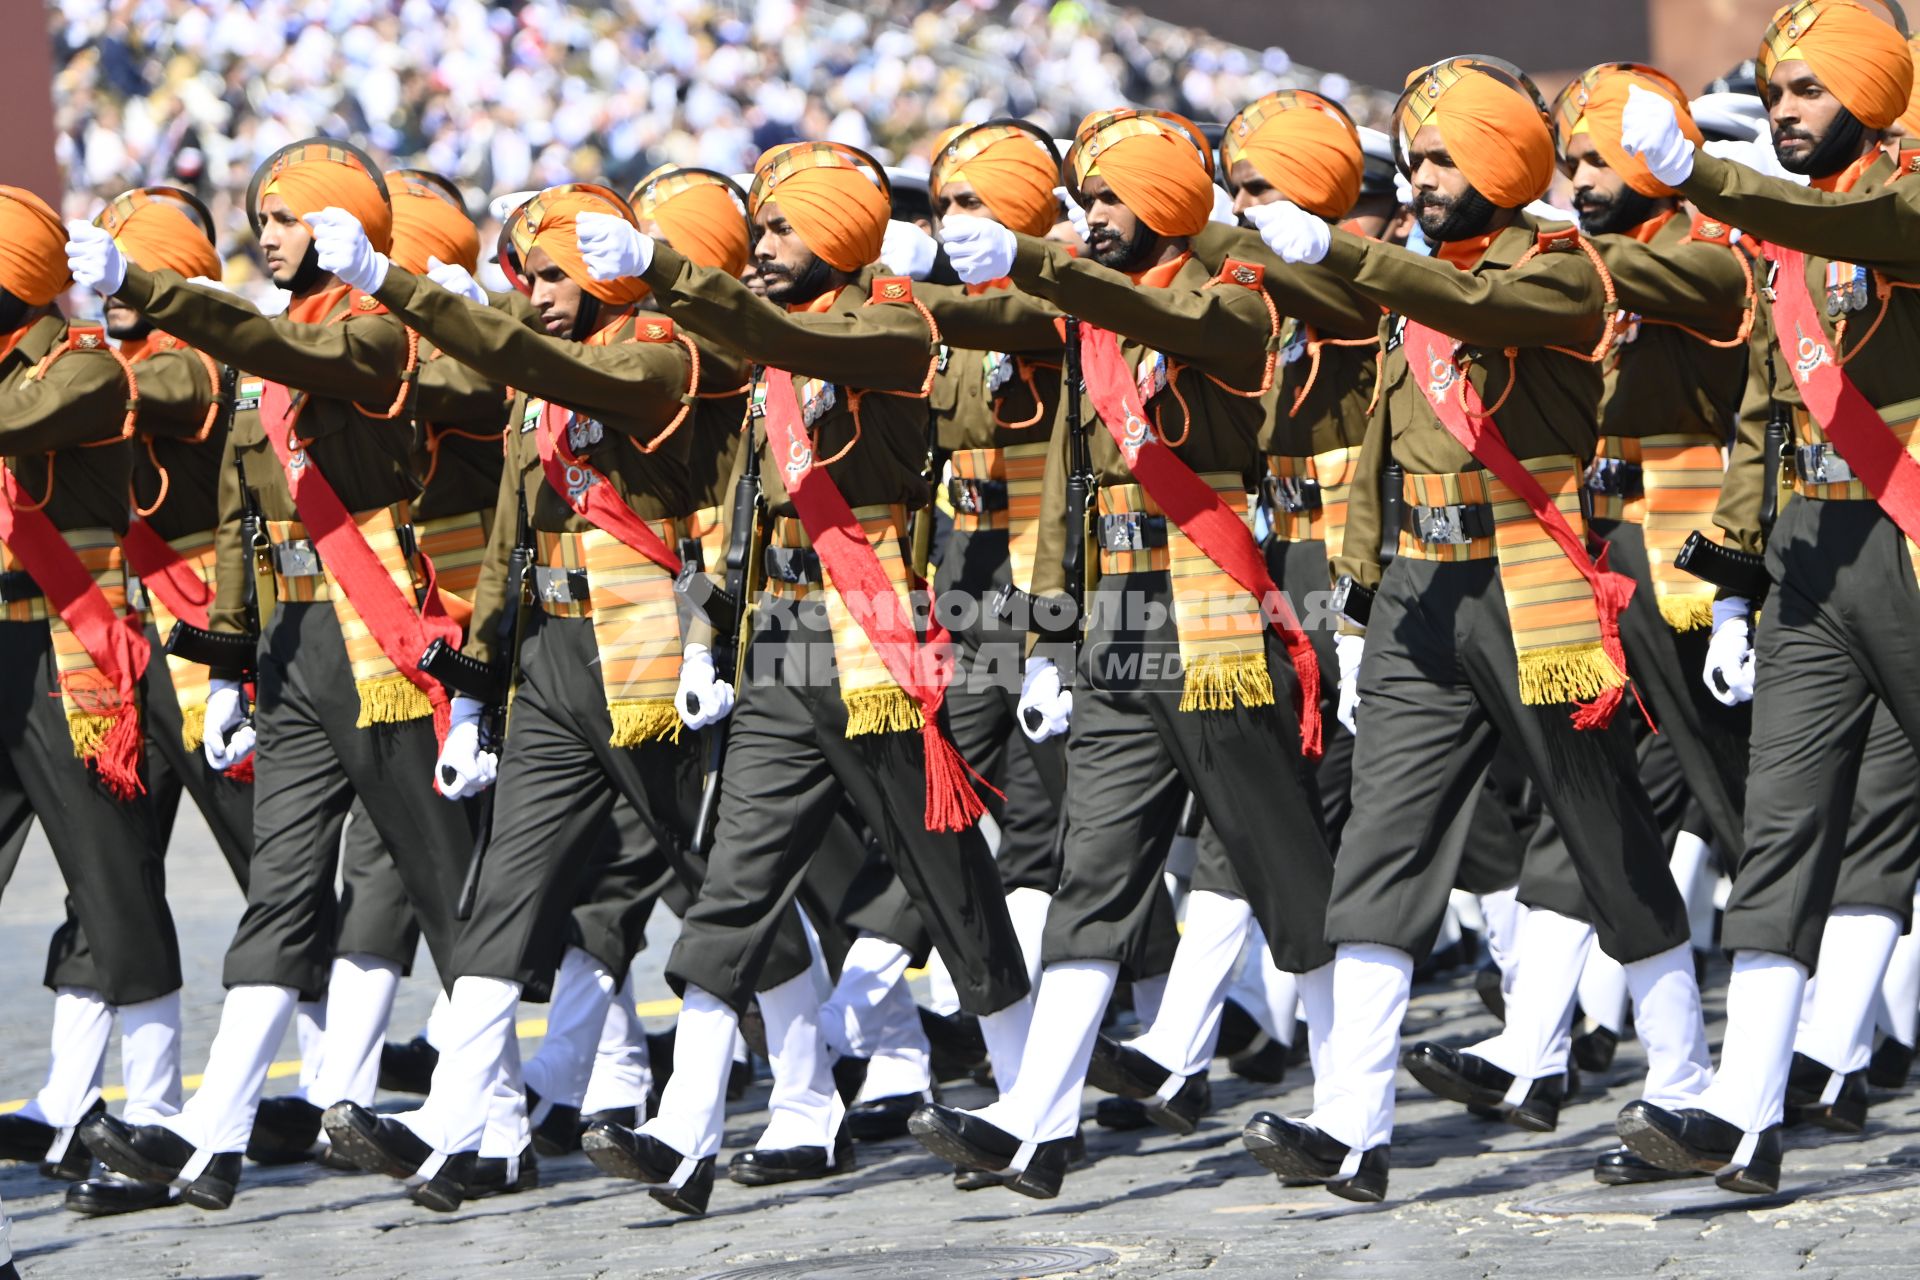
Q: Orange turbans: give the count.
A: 14